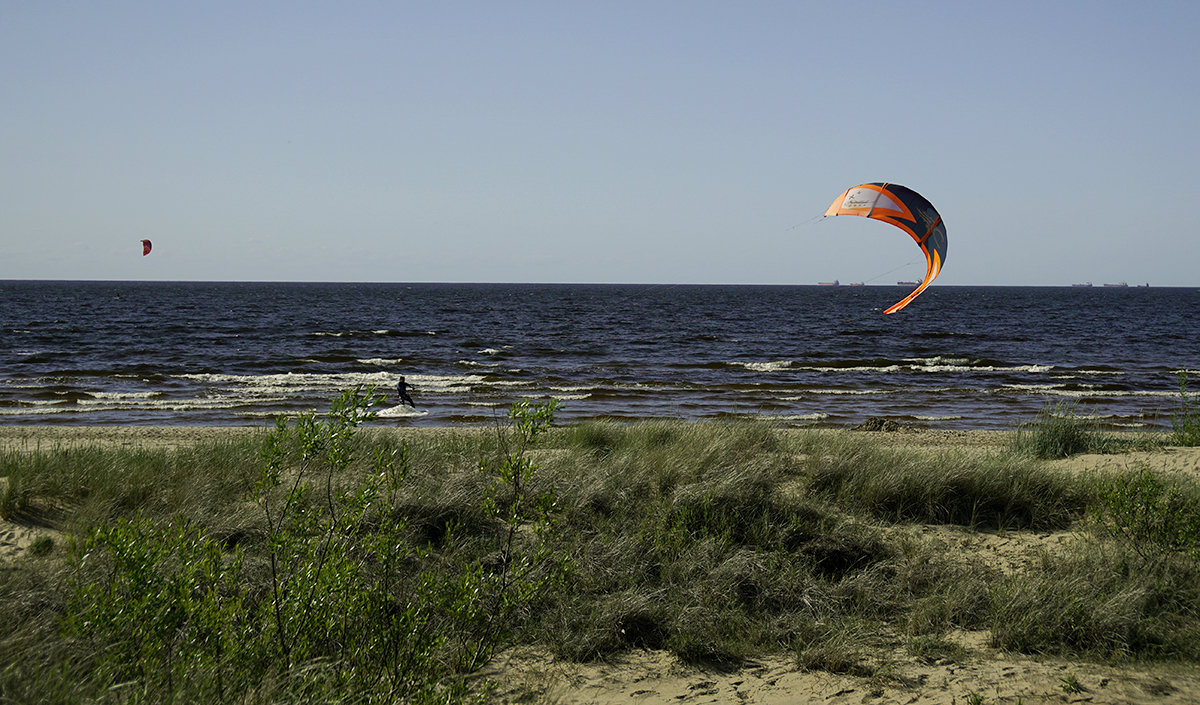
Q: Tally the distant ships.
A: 6